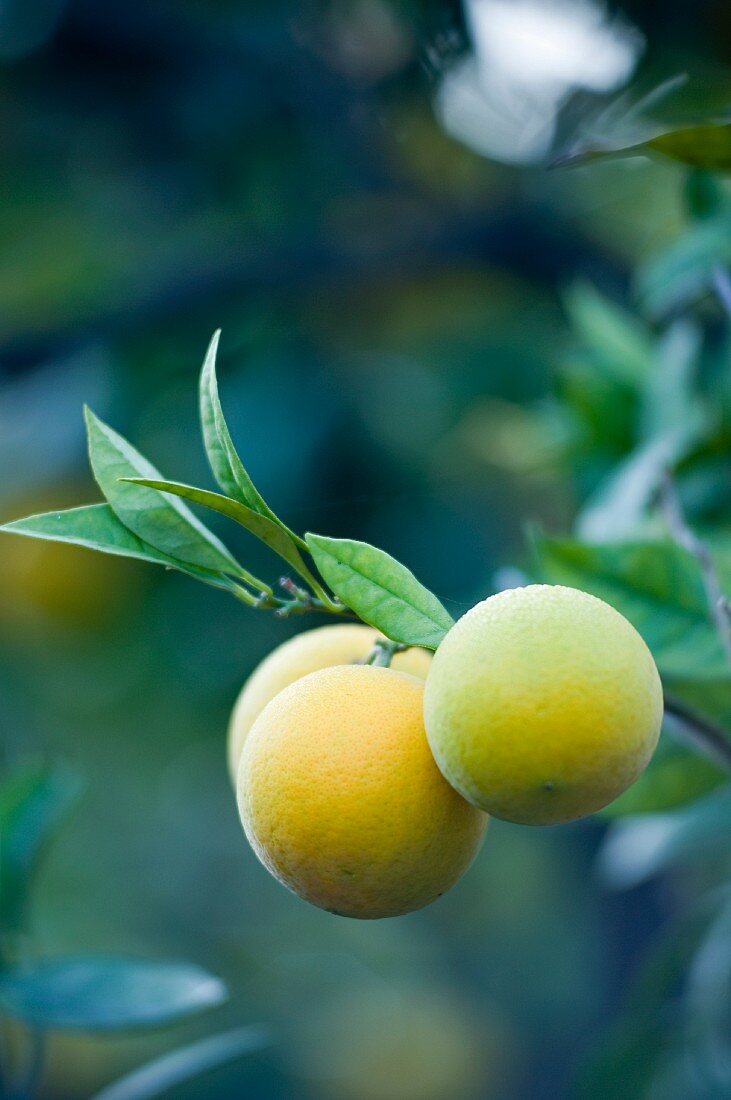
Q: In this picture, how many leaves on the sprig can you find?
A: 5